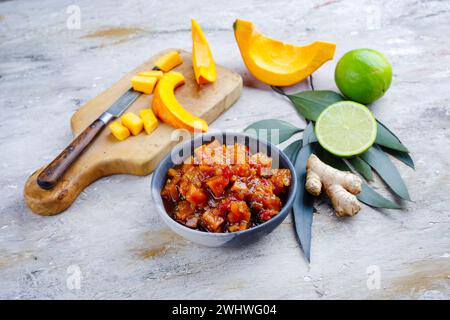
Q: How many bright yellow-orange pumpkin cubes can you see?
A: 6